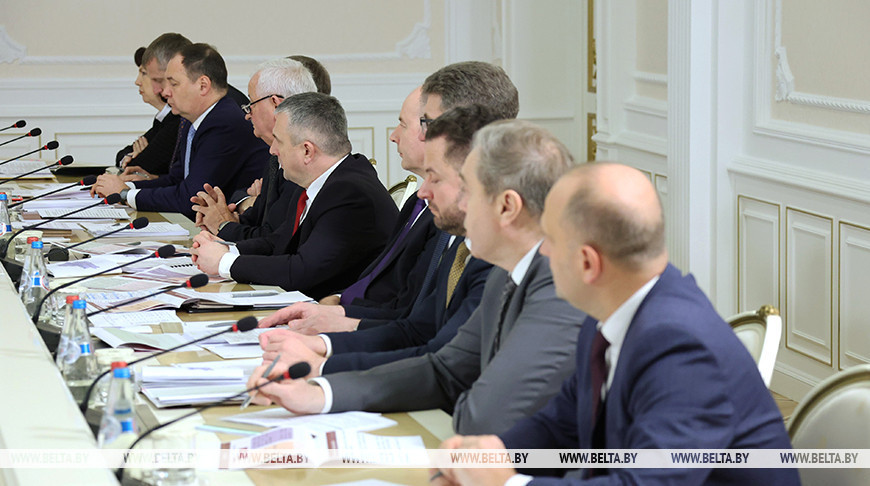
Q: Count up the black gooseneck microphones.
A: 11